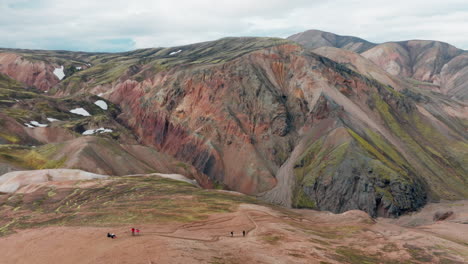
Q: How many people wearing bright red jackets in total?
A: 2